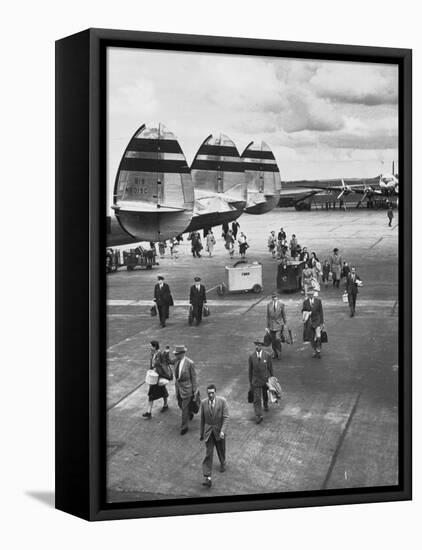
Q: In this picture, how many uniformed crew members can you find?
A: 2